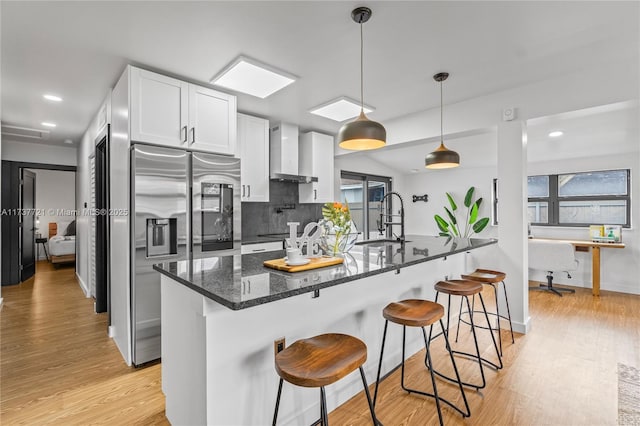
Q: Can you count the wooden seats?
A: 4